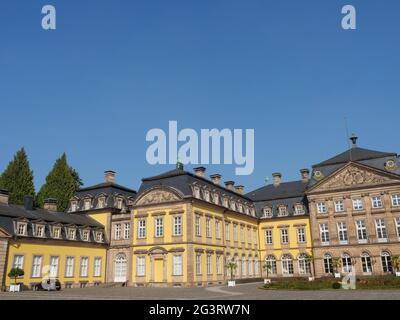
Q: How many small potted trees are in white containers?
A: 6